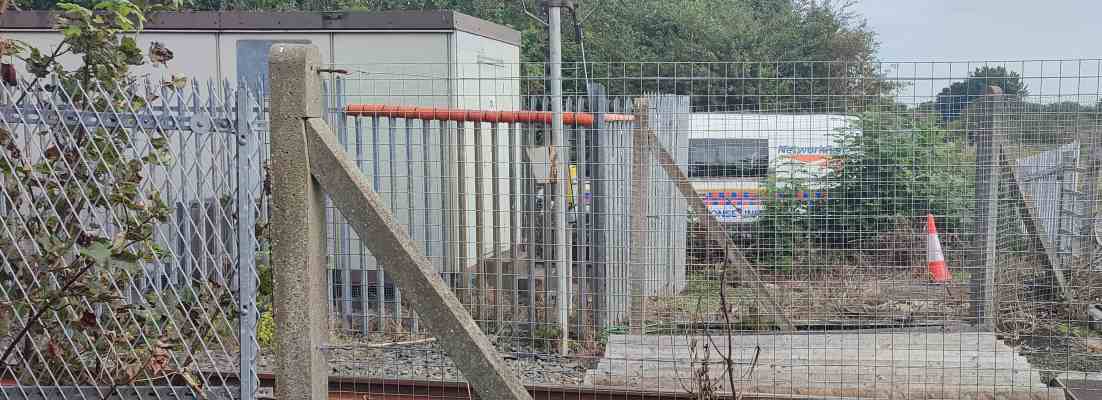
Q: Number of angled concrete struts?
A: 3